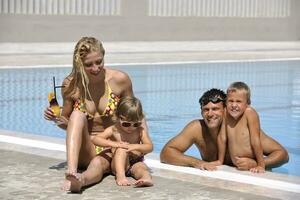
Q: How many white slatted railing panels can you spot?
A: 2